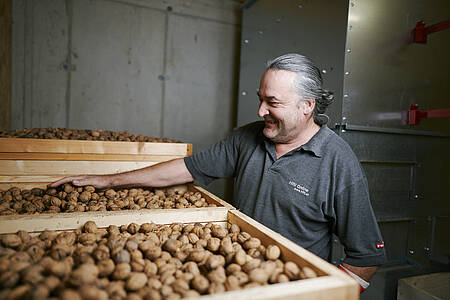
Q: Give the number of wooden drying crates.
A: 3